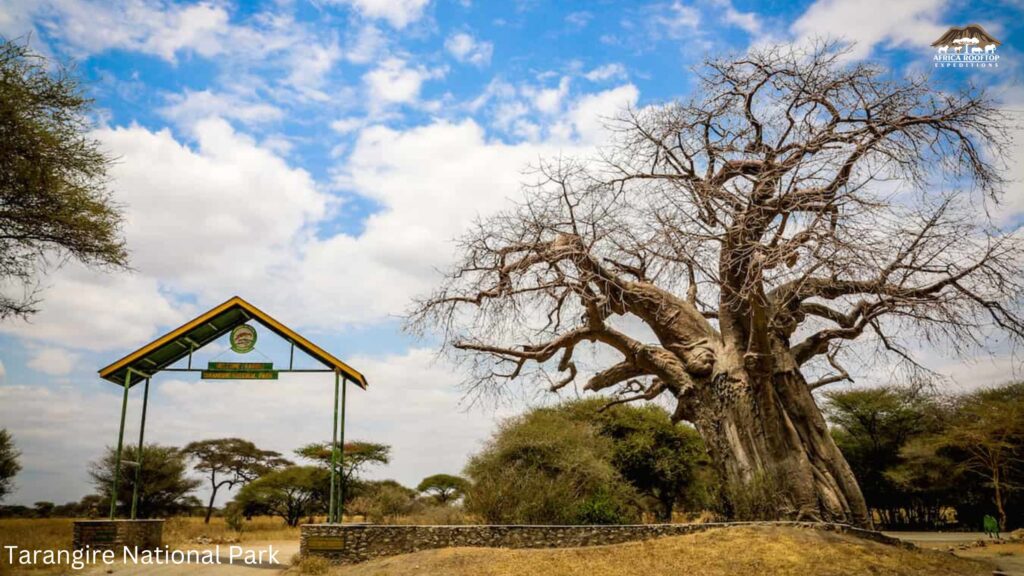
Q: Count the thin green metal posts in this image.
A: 4